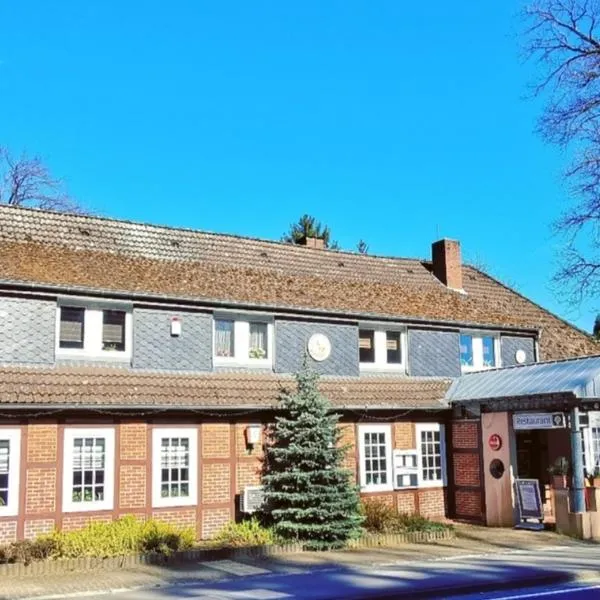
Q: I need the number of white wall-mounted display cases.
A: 2